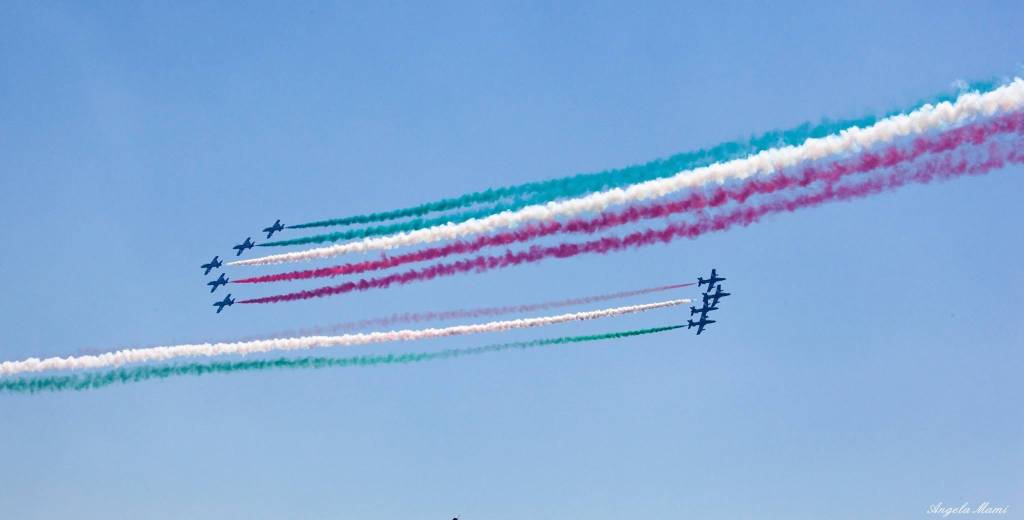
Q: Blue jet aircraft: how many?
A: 9